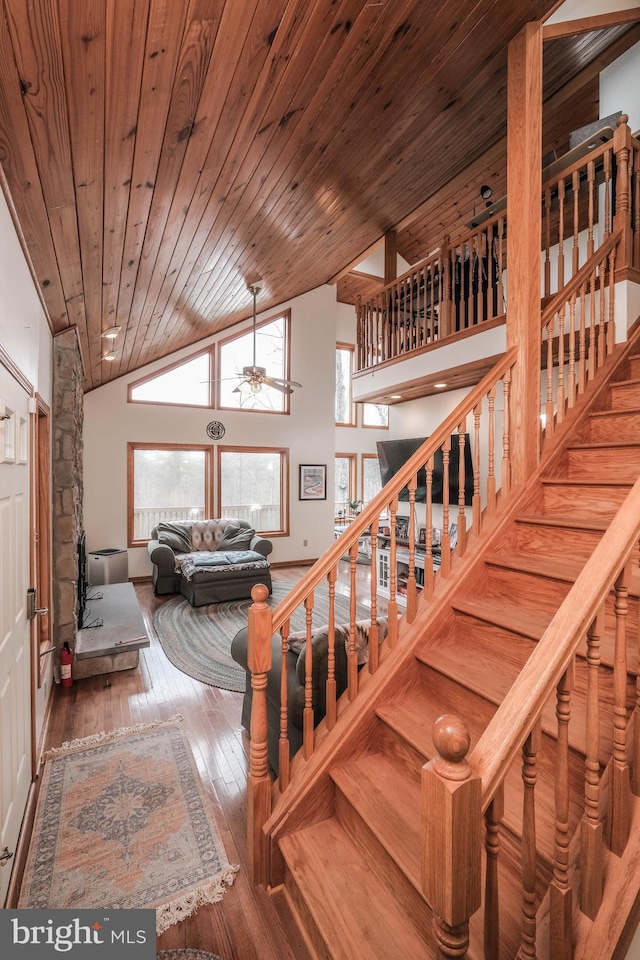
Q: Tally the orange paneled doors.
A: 0